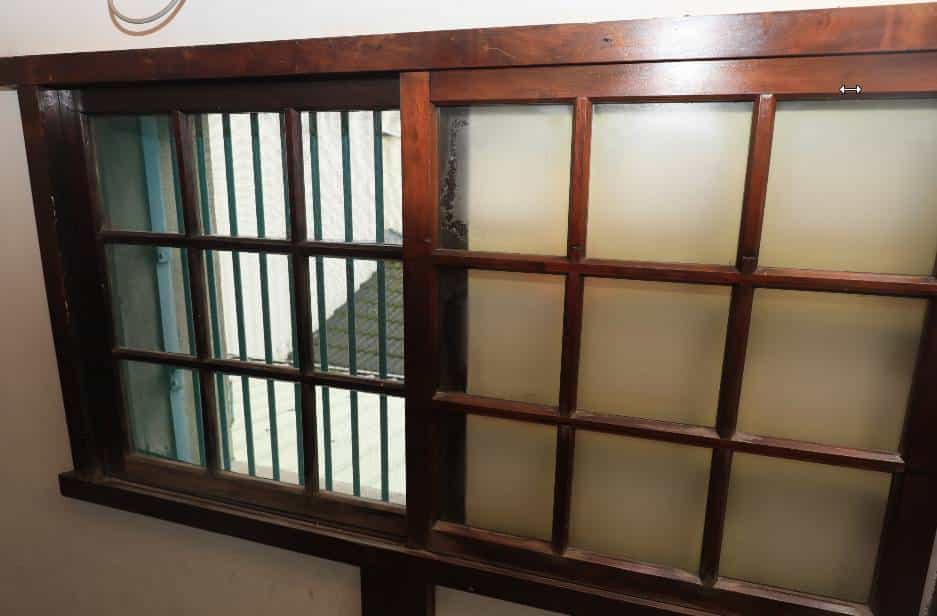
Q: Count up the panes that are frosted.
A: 9